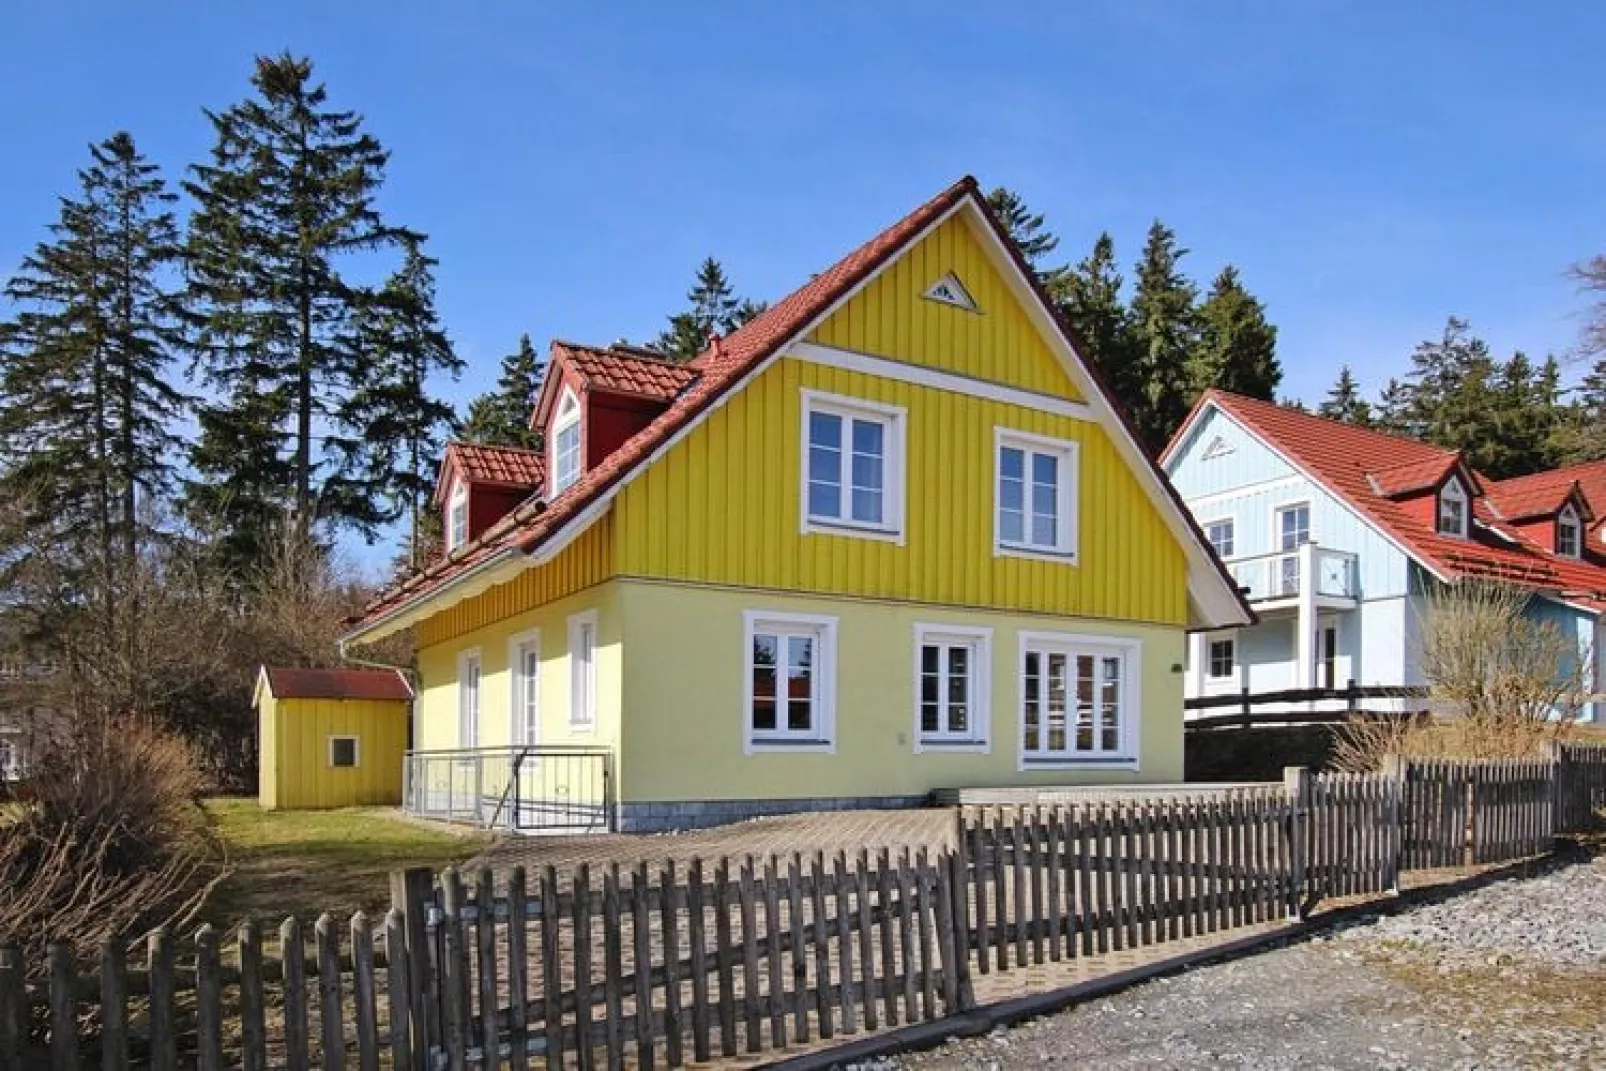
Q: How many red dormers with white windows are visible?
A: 4